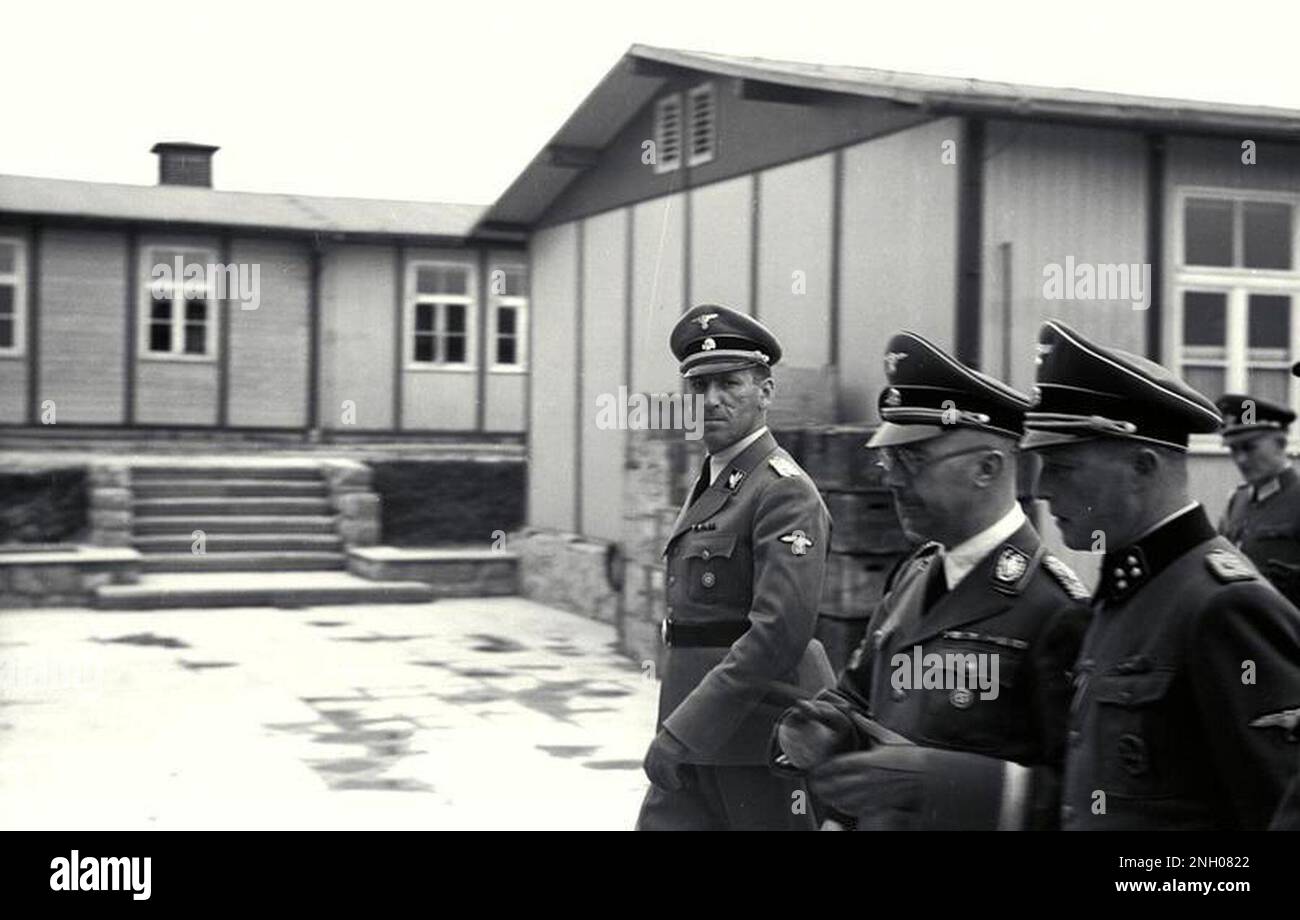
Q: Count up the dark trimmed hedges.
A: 2